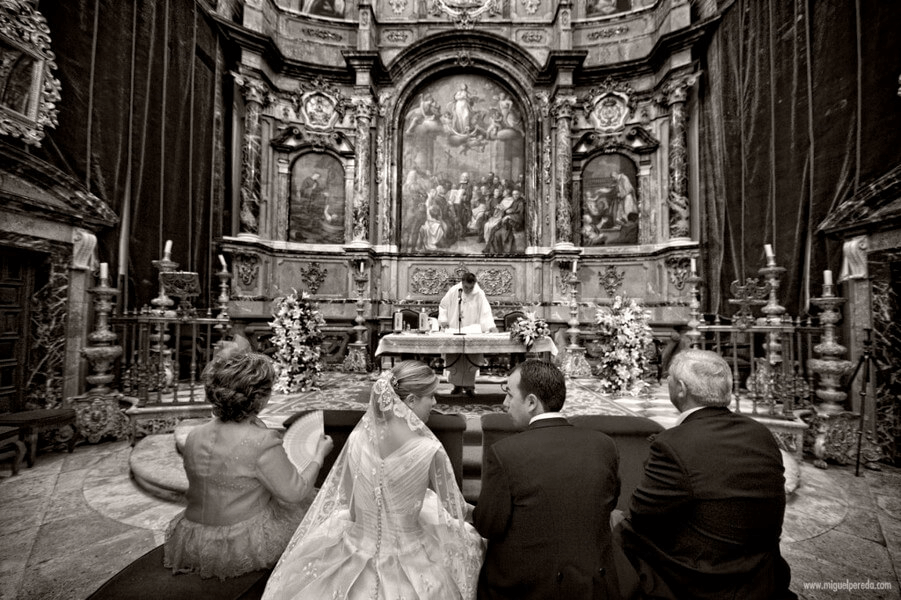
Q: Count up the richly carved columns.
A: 4